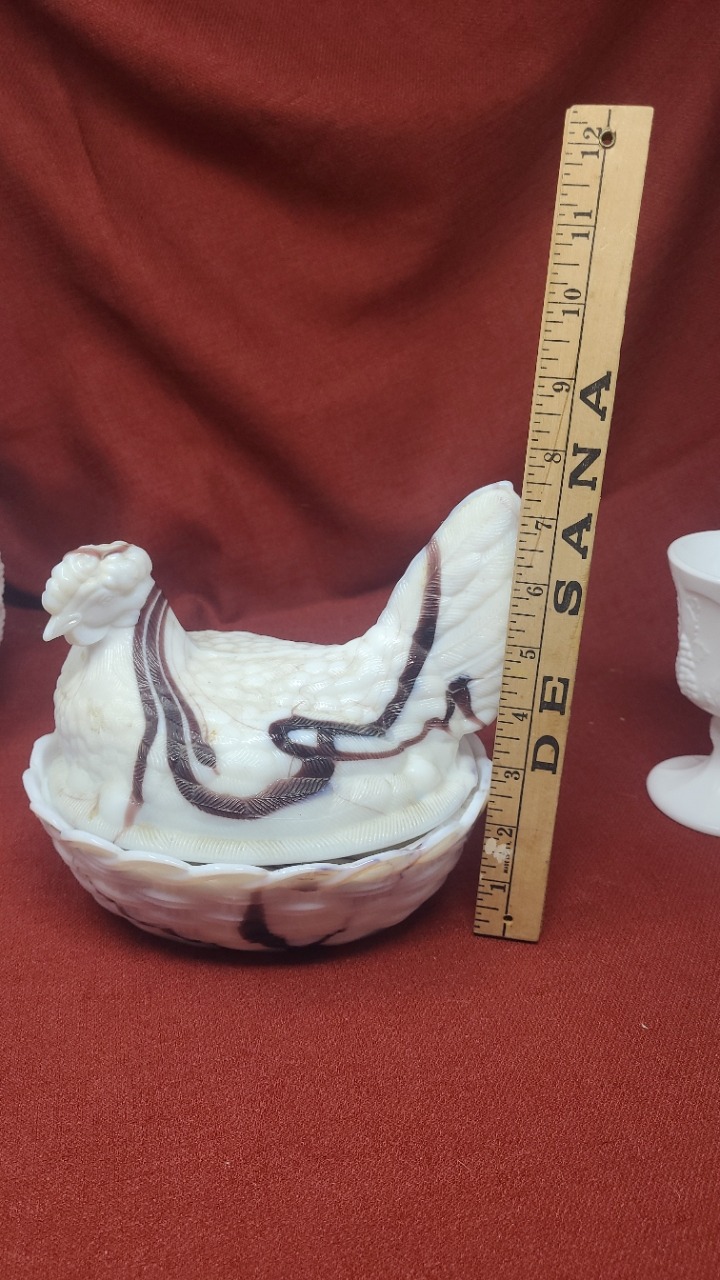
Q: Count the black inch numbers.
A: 12